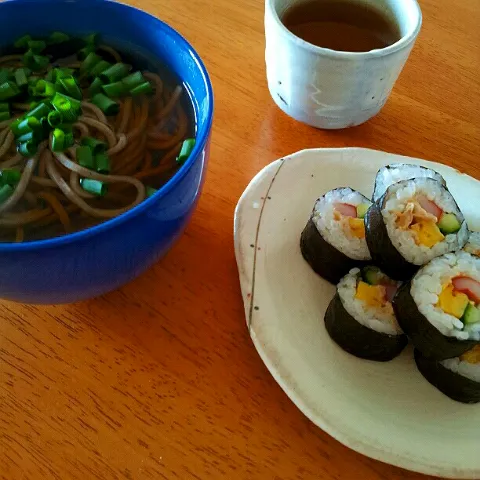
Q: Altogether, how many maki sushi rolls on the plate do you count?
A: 7